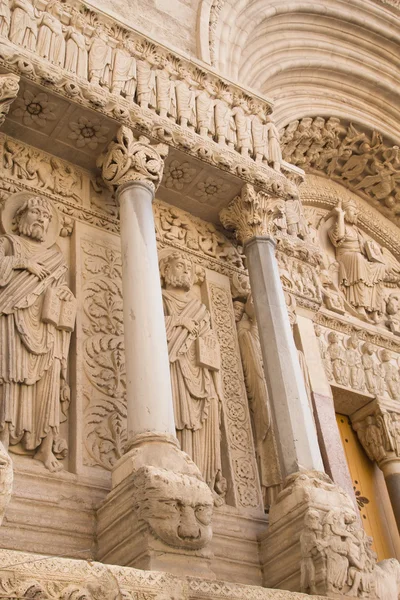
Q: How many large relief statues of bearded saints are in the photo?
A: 2